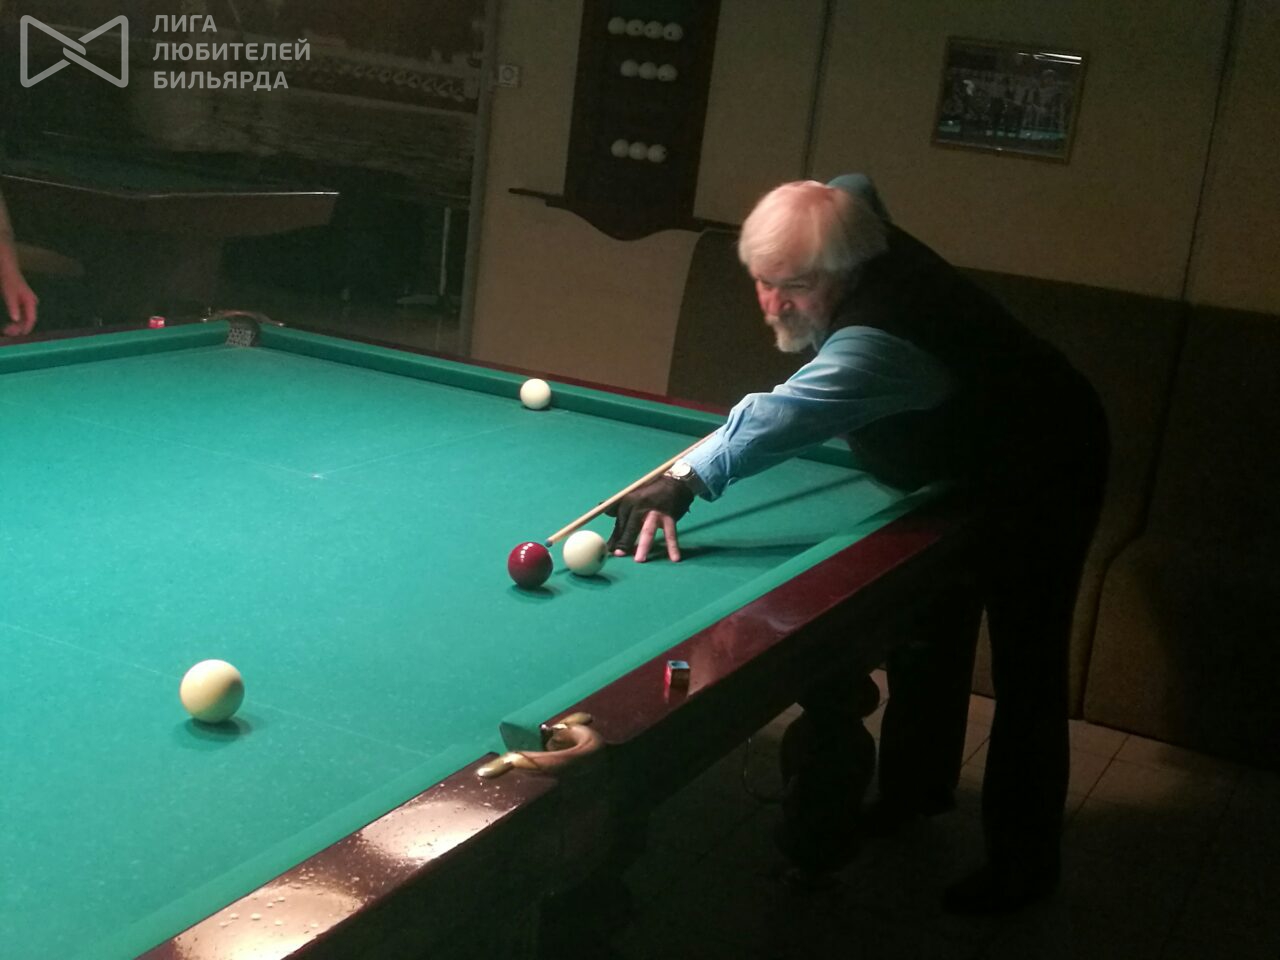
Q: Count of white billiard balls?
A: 13